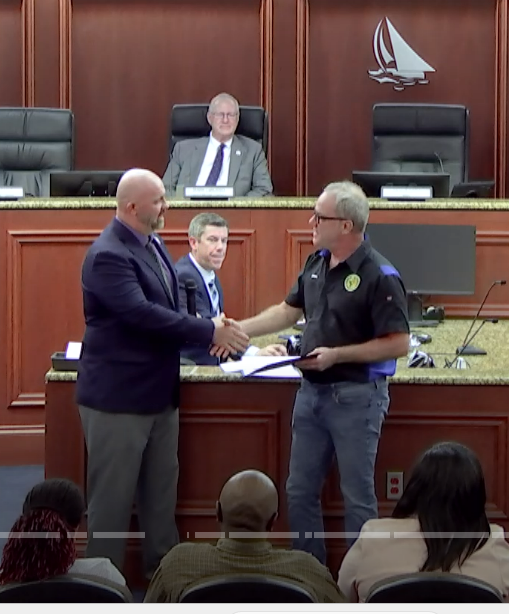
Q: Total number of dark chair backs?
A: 6